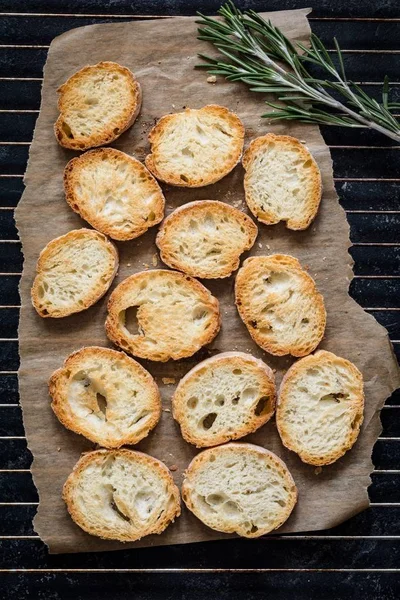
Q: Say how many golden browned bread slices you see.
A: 13